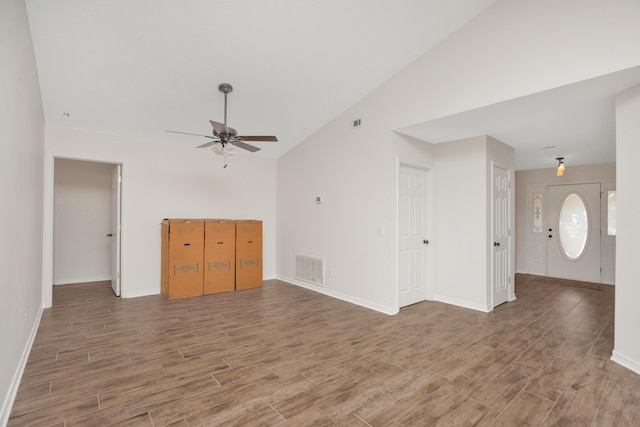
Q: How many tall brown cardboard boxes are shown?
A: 3